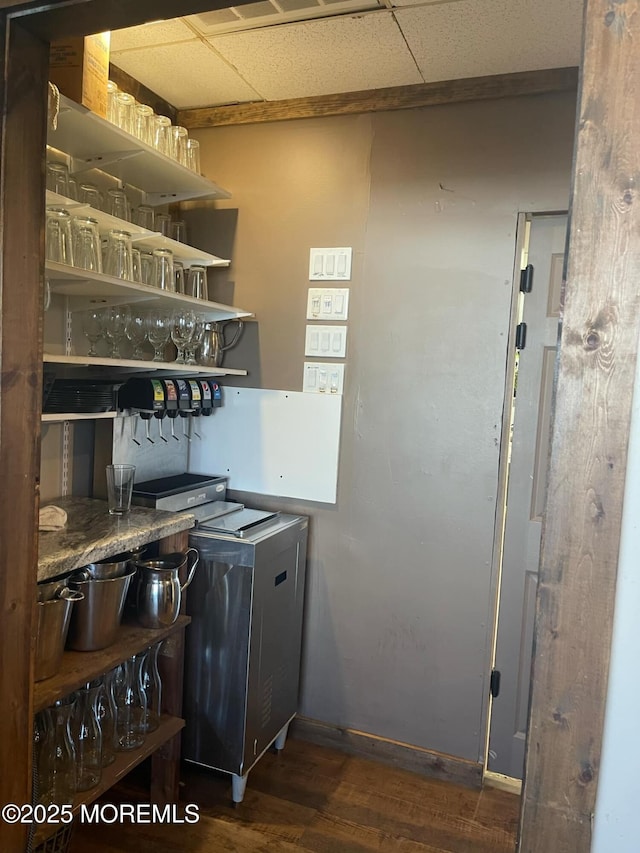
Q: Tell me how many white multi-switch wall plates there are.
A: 4